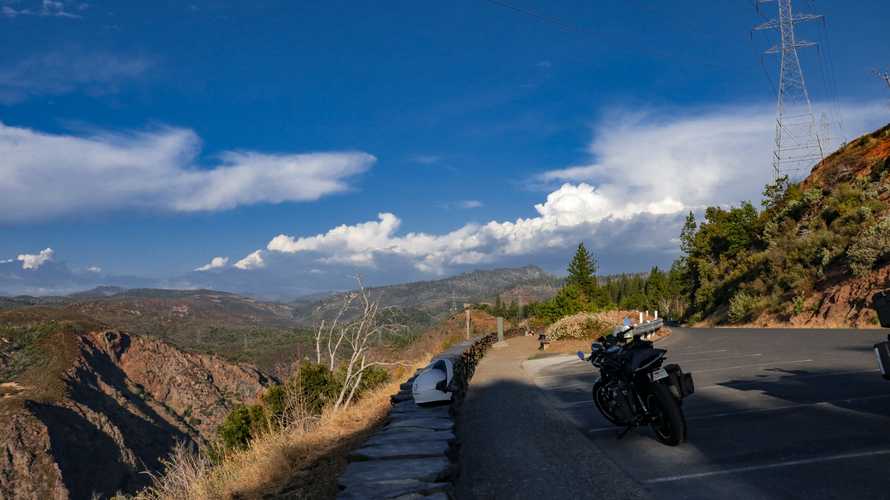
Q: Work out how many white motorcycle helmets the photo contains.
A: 1